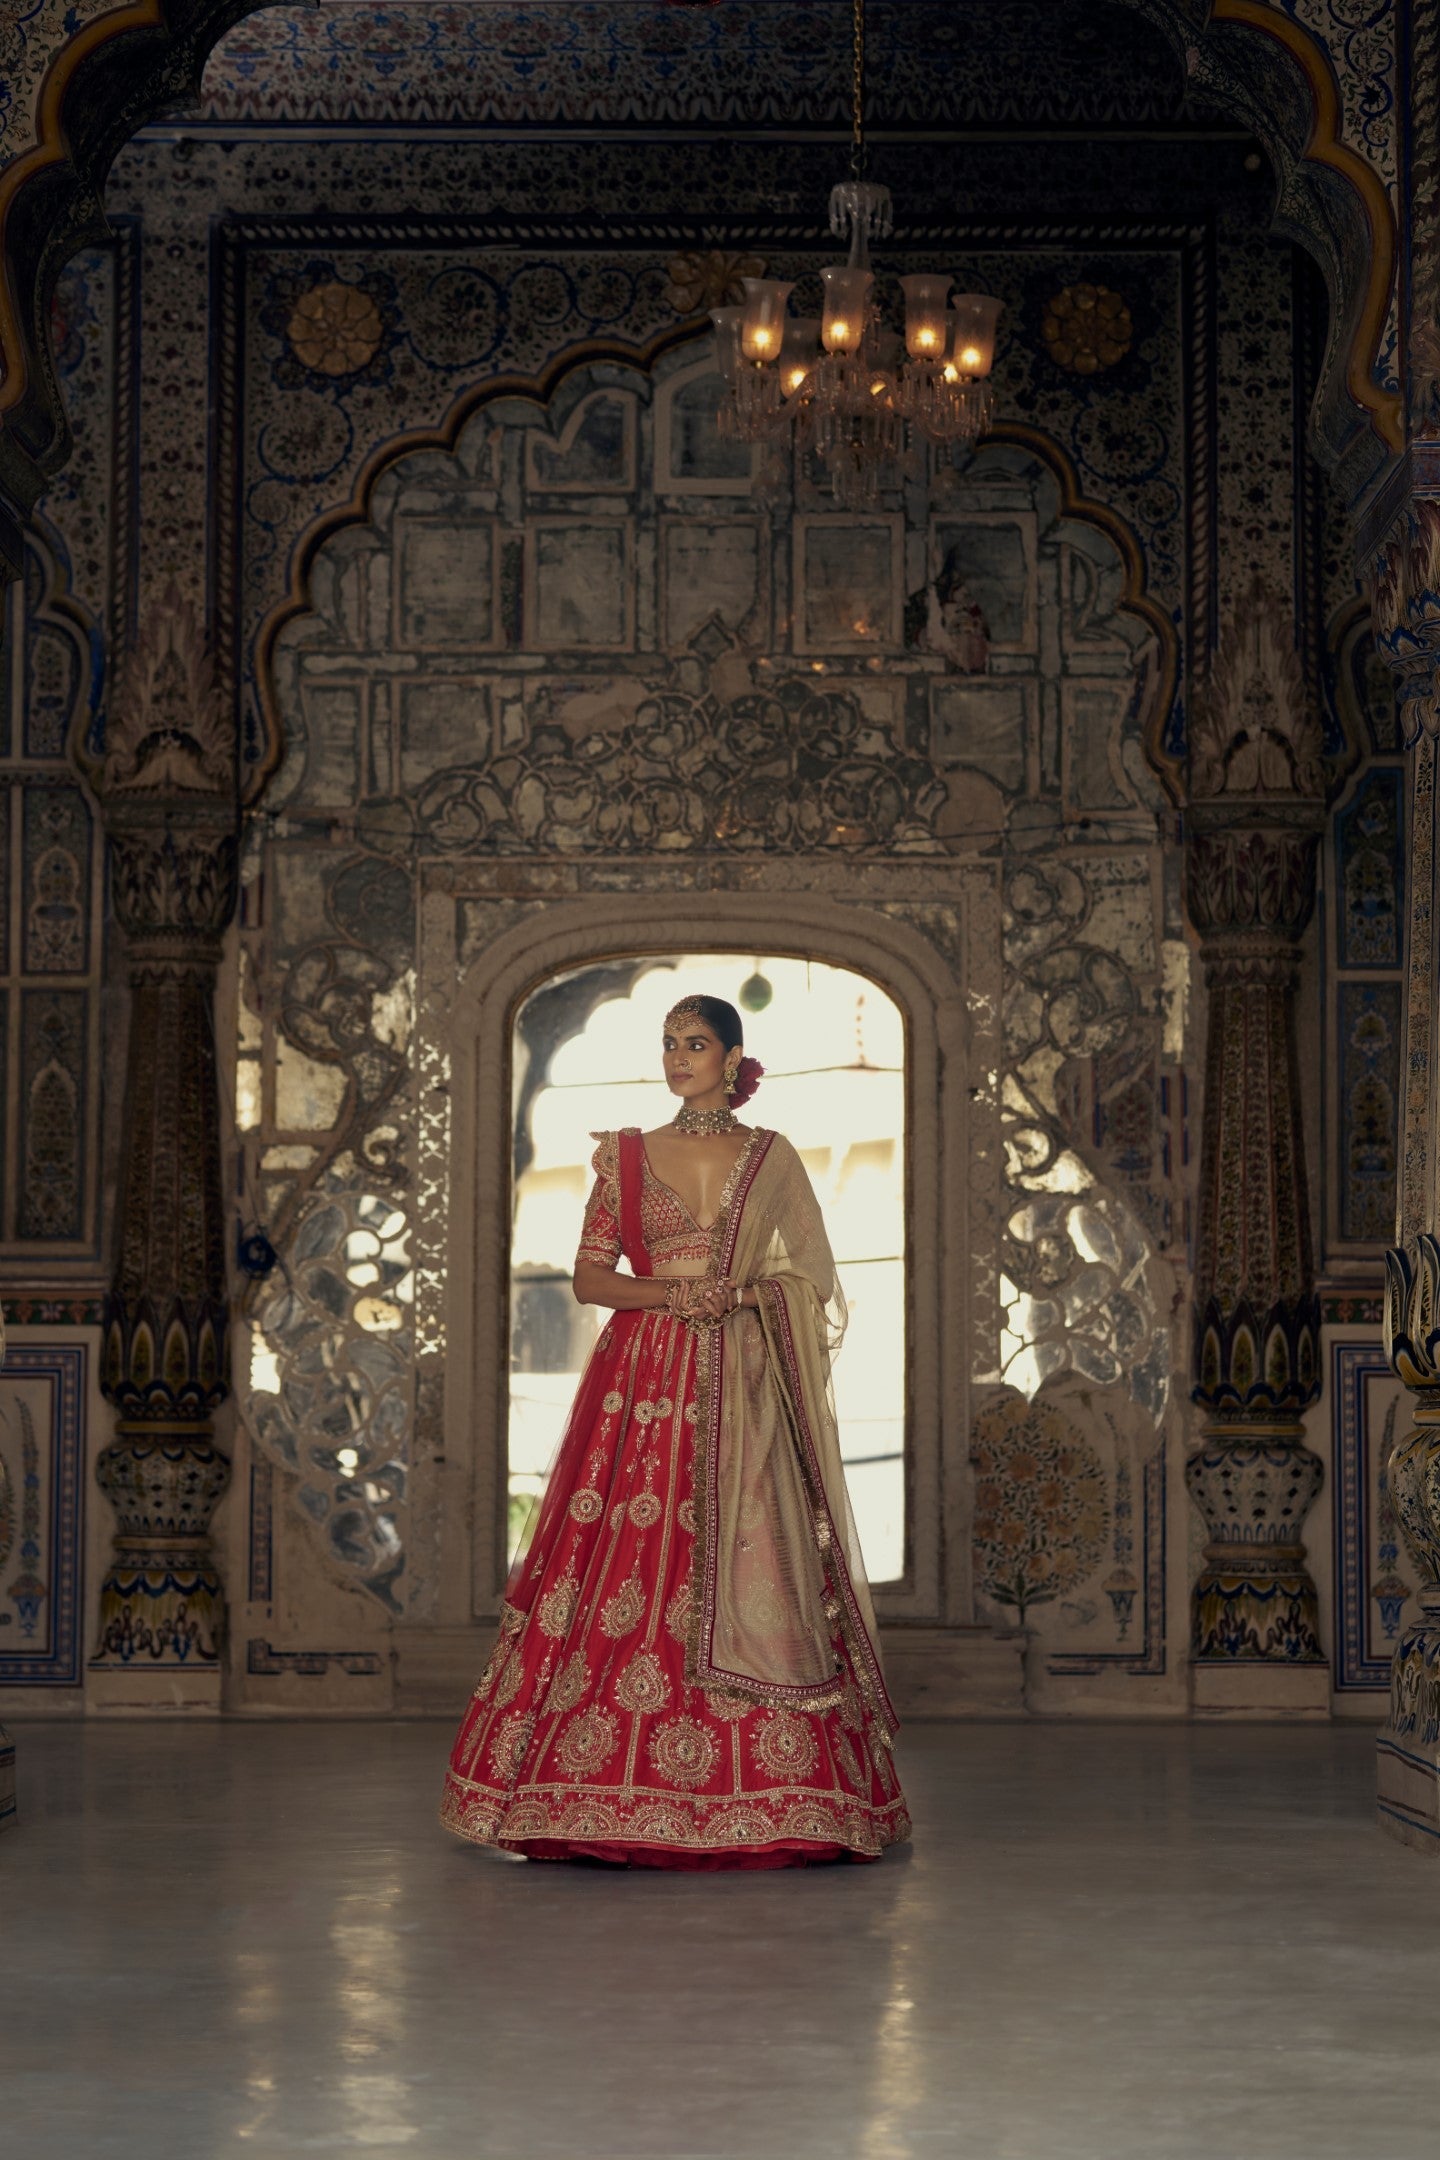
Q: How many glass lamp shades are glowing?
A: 7